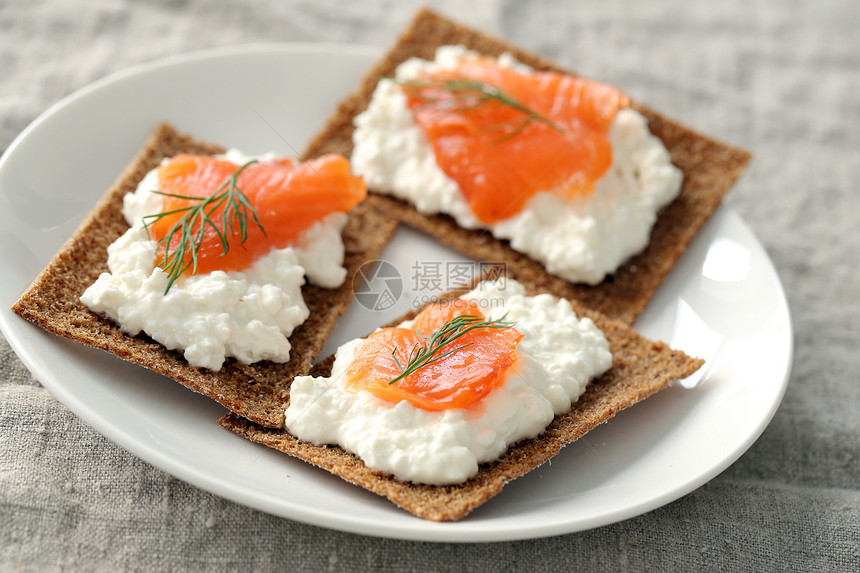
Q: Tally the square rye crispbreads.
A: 3